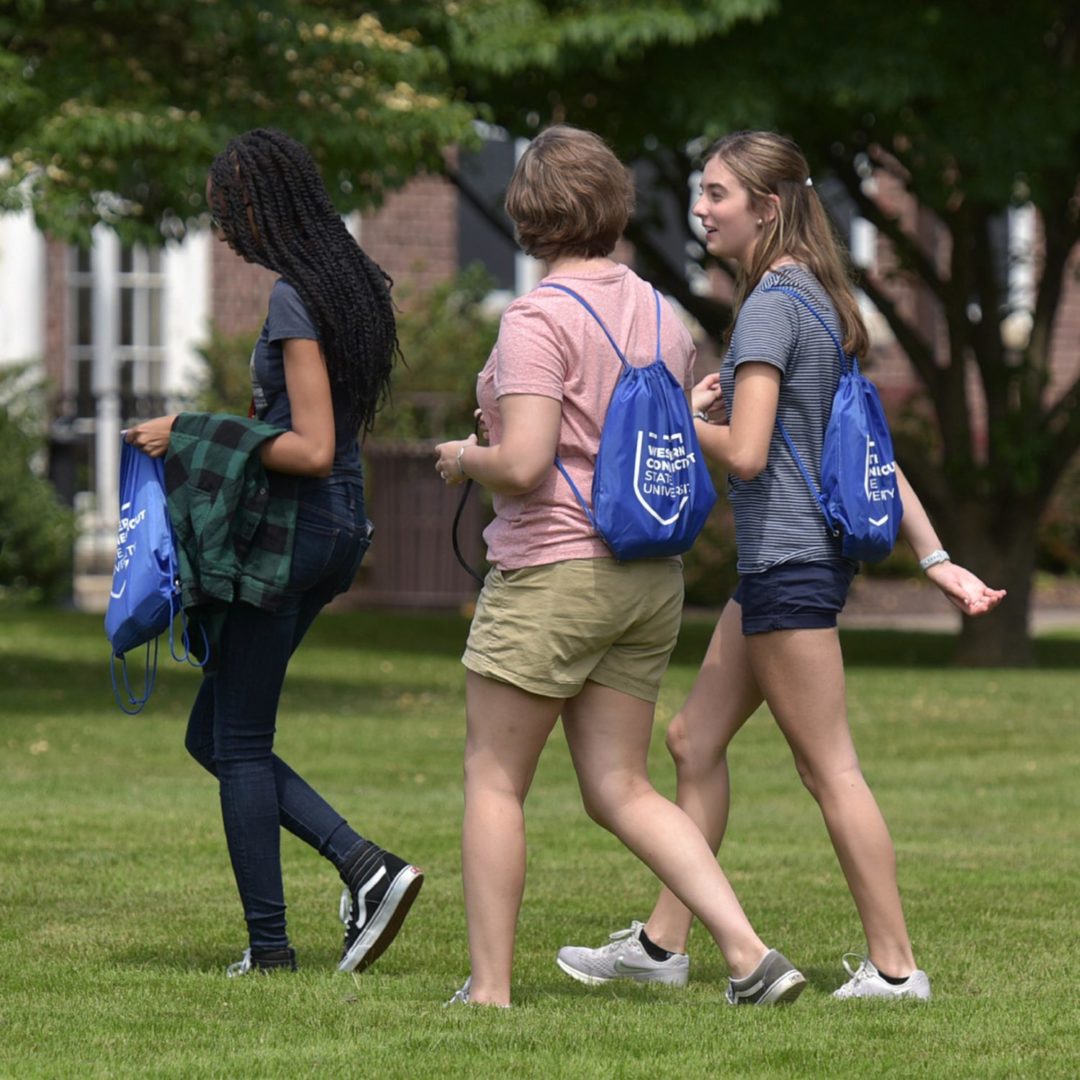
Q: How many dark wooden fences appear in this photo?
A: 1